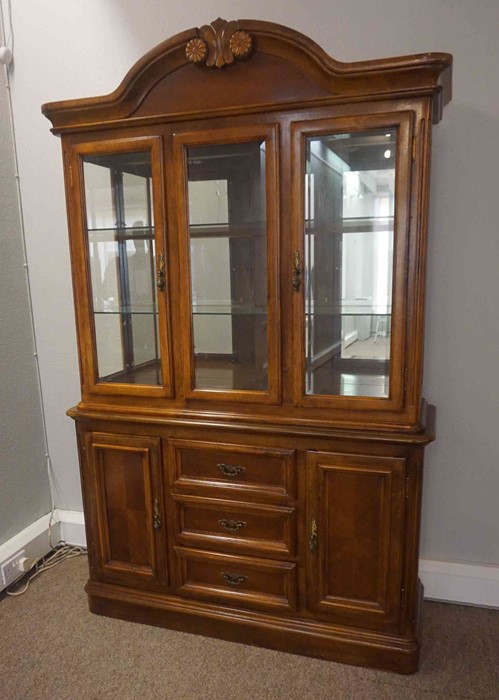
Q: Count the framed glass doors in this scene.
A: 3